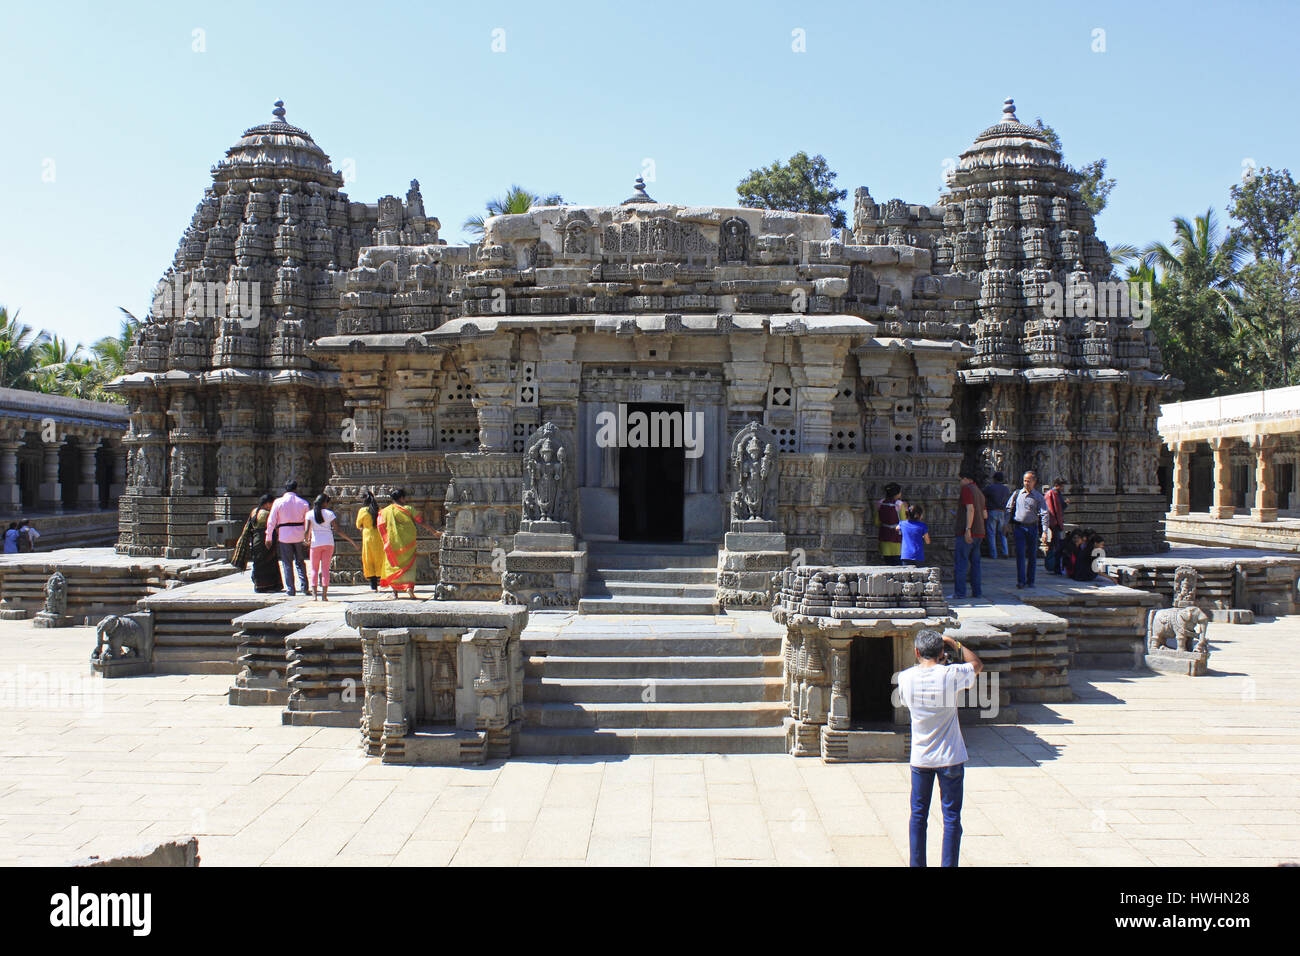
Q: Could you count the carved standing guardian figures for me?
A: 2